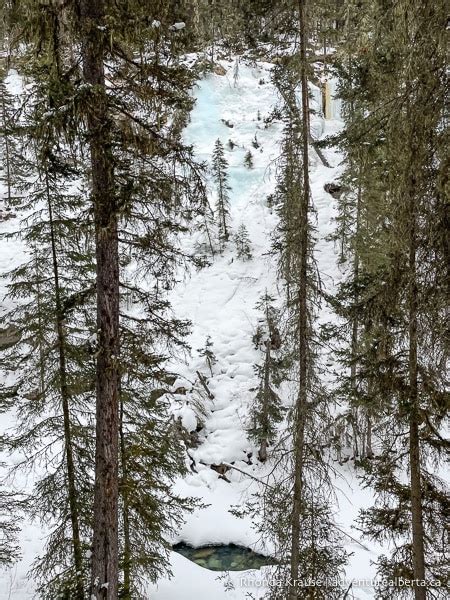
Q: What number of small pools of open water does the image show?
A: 1